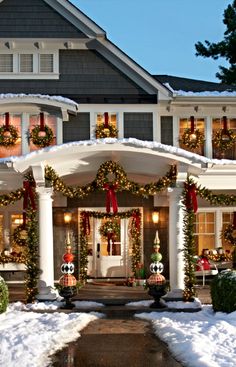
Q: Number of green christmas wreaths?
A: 9